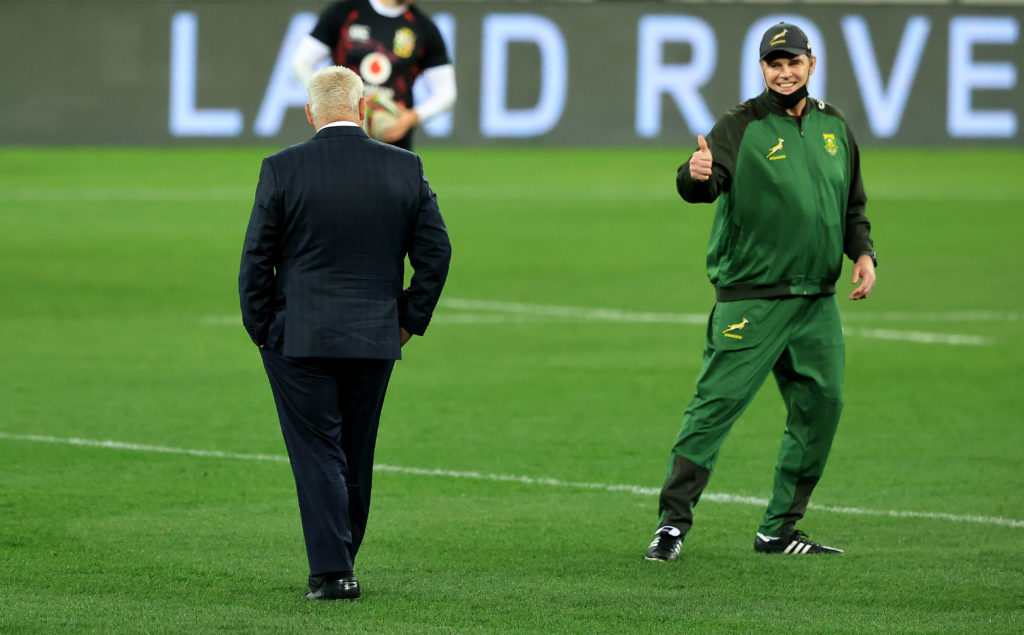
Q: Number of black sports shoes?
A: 2